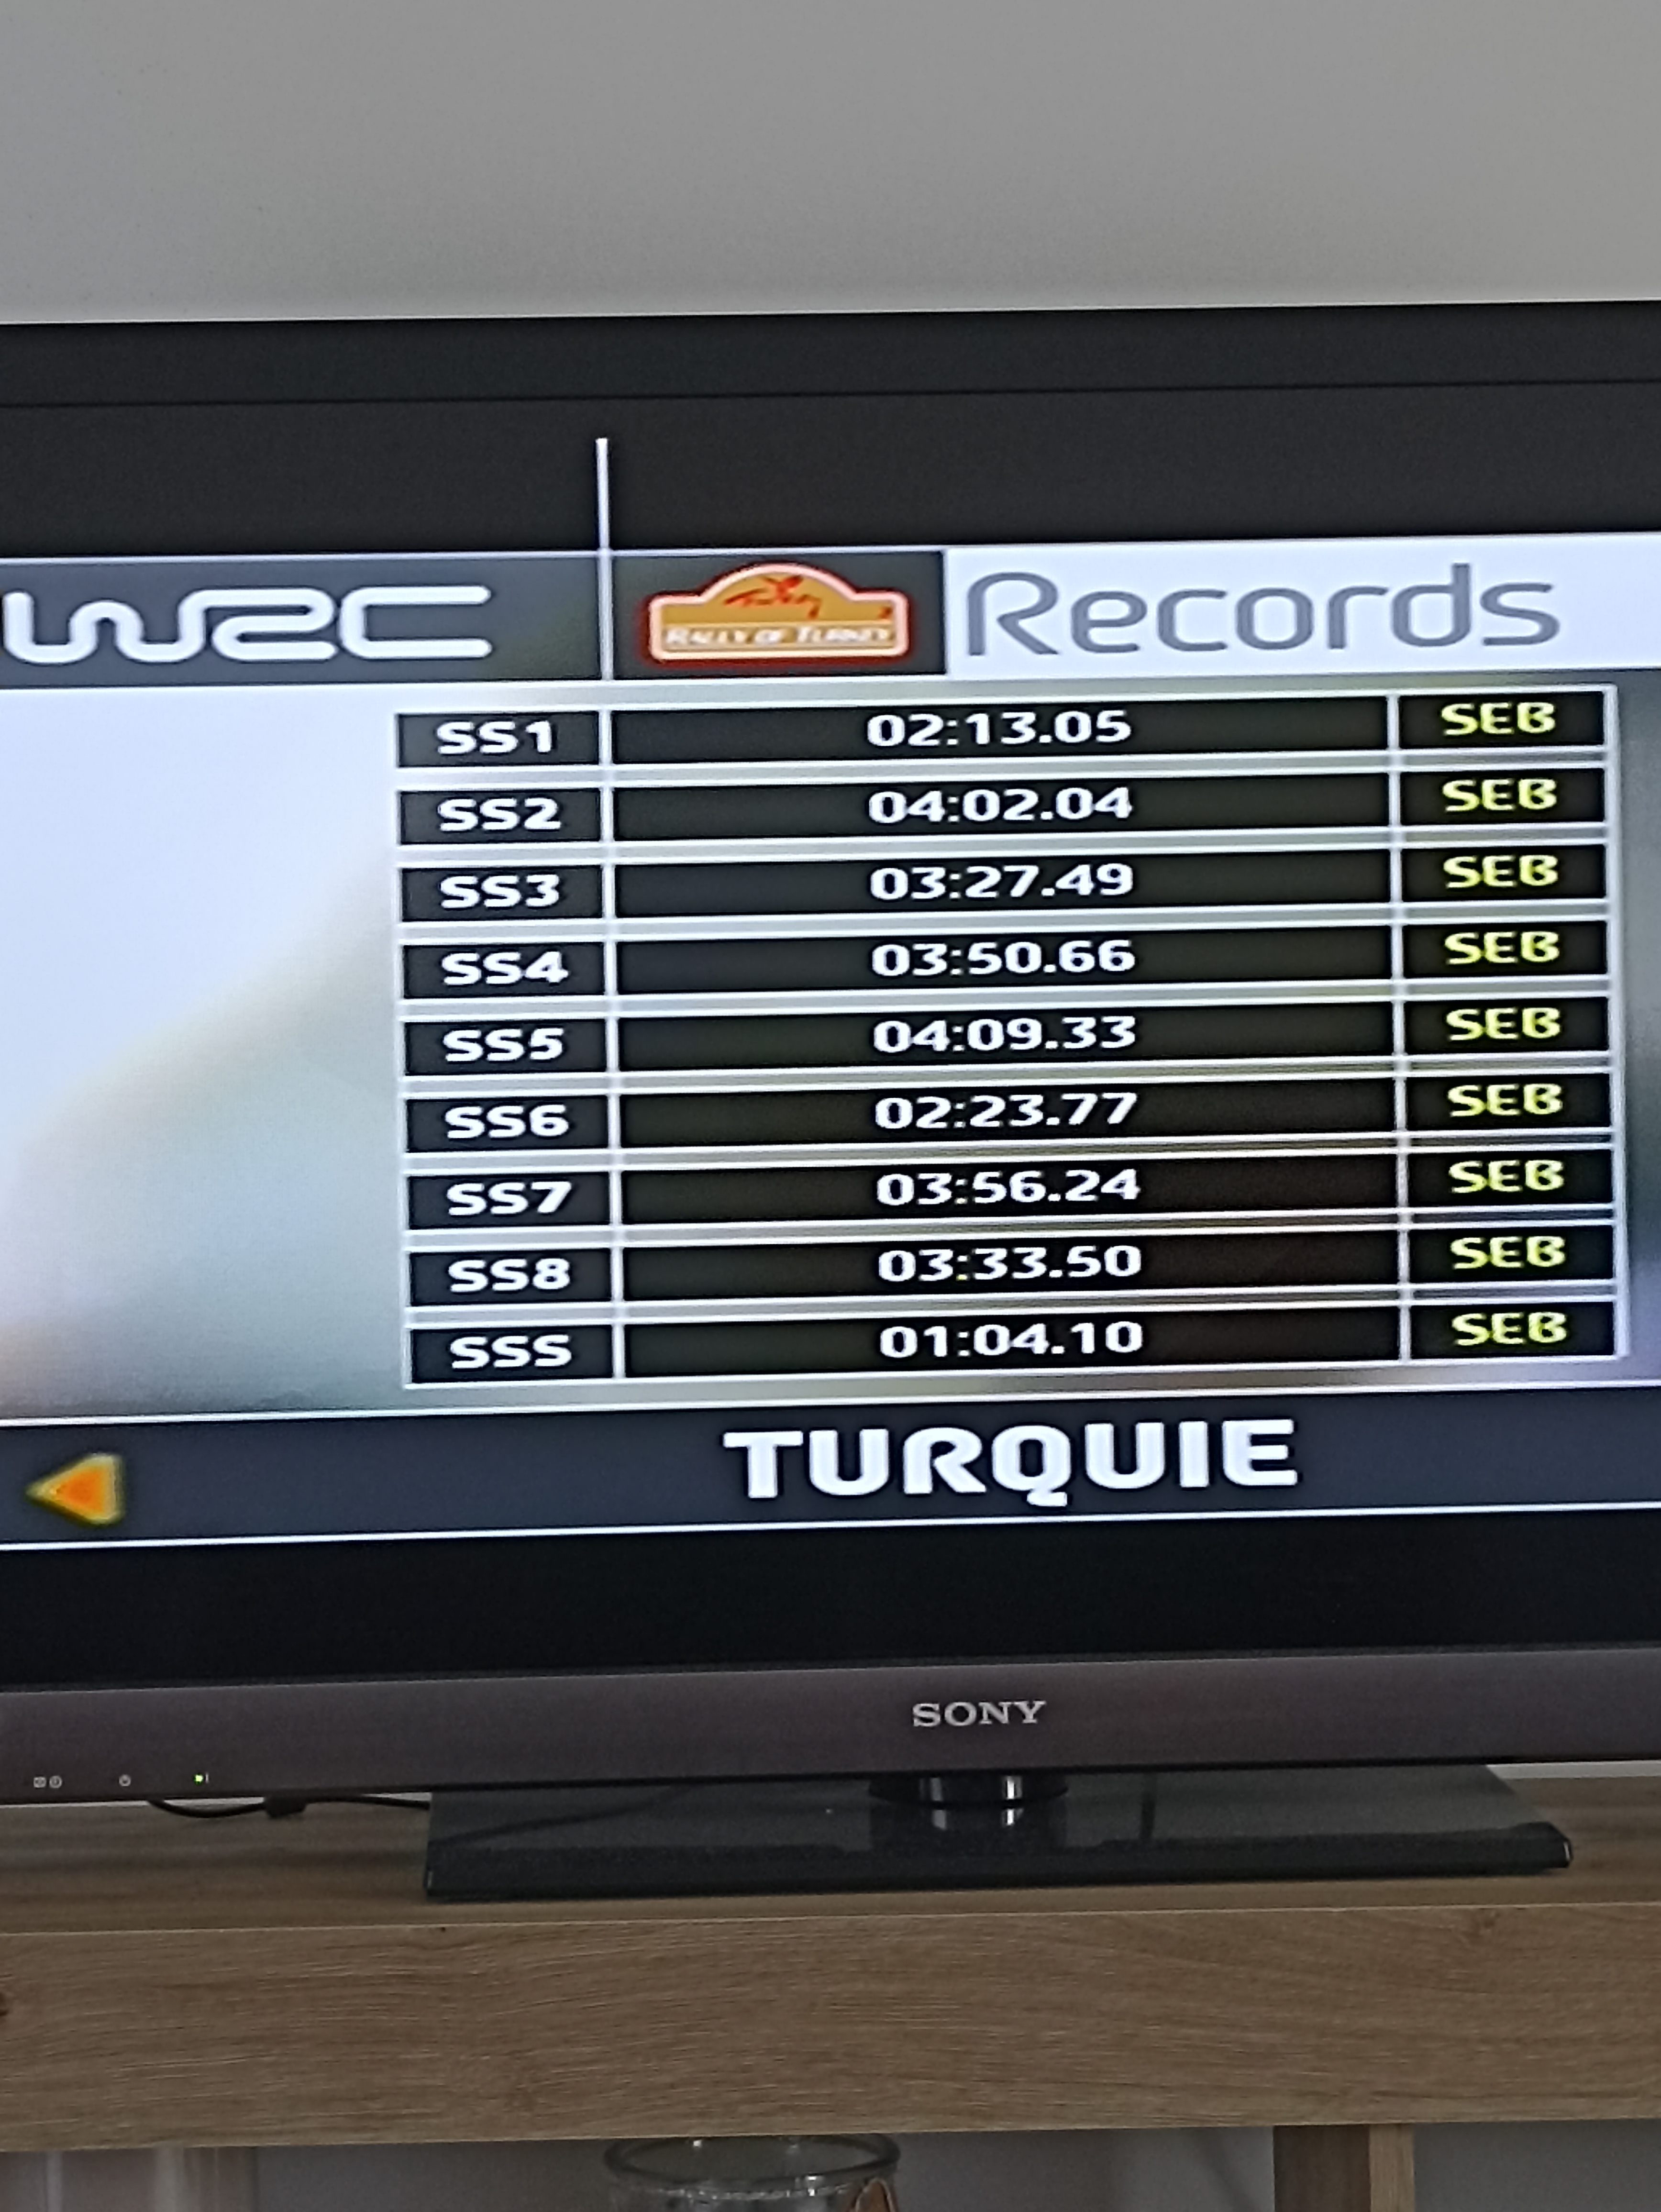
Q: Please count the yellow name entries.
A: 9